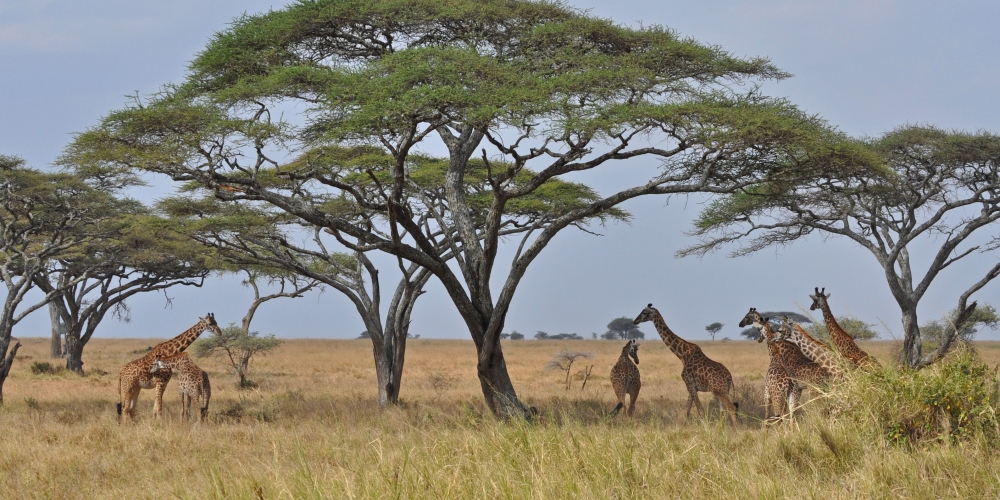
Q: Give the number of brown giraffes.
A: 8